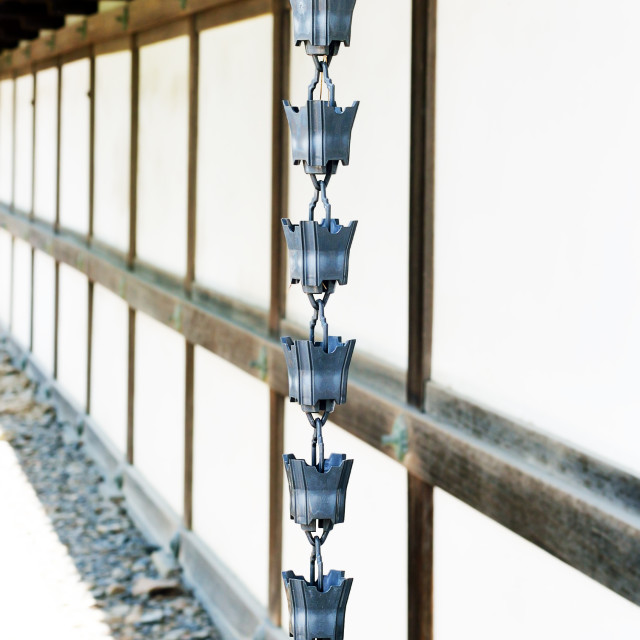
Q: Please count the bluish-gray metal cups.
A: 6